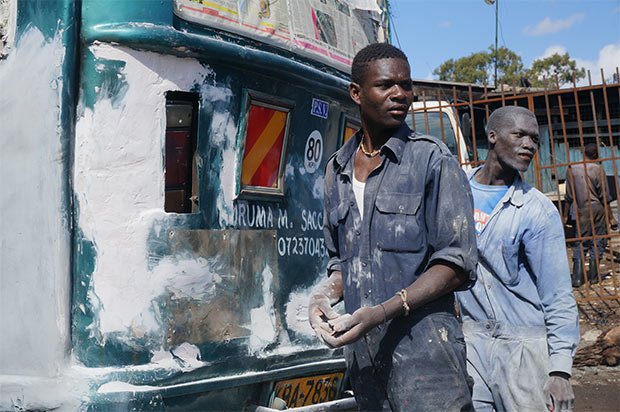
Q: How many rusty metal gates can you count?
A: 1